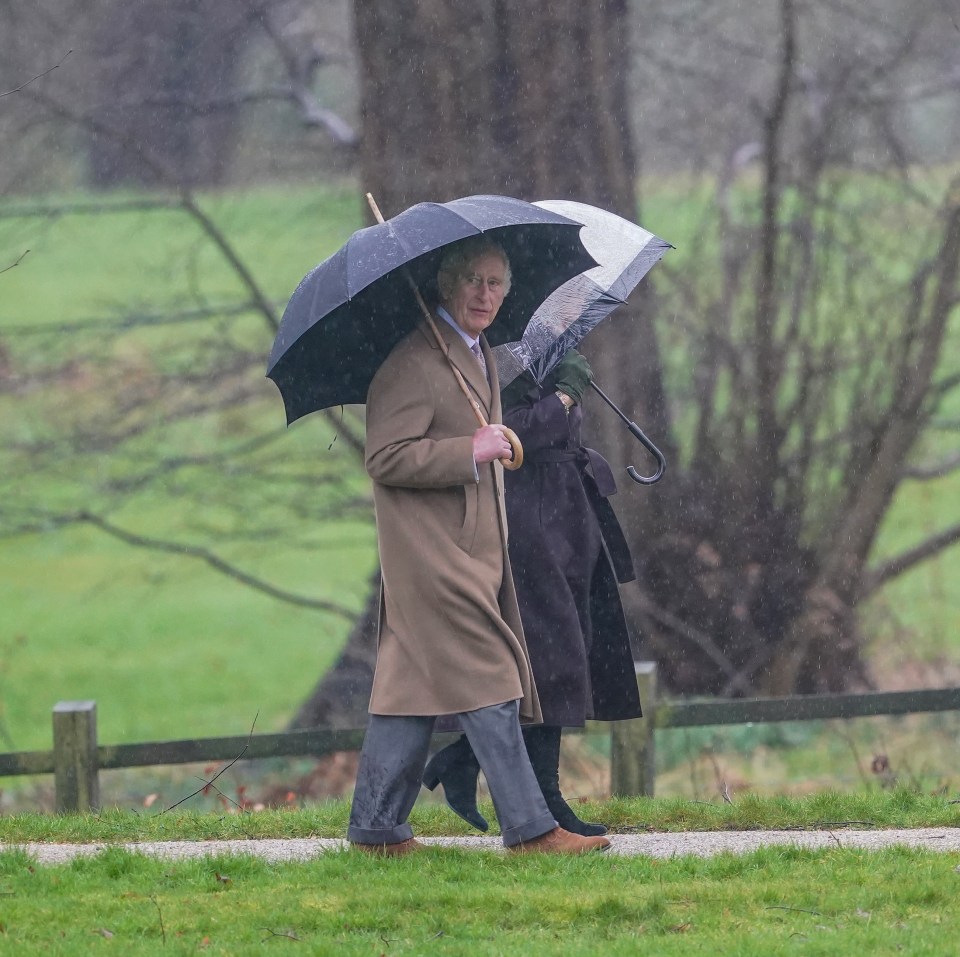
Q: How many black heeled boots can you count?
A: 2